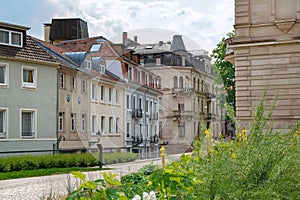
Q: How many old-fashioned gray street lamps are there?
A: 1